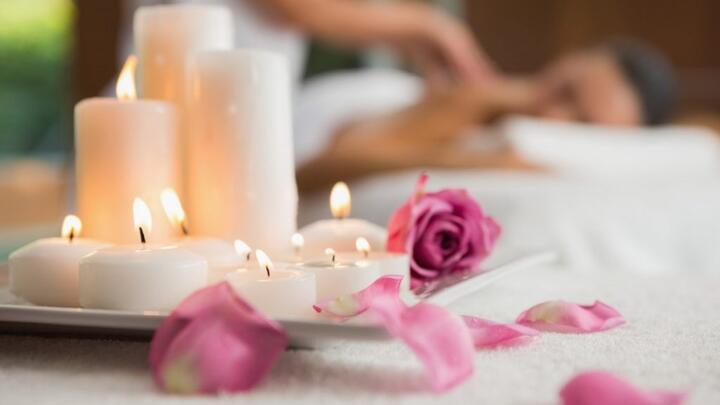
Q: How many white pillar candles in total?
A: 3